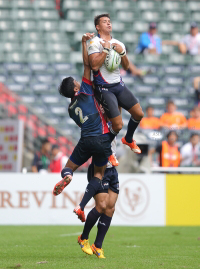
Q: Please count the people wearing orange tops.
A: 4